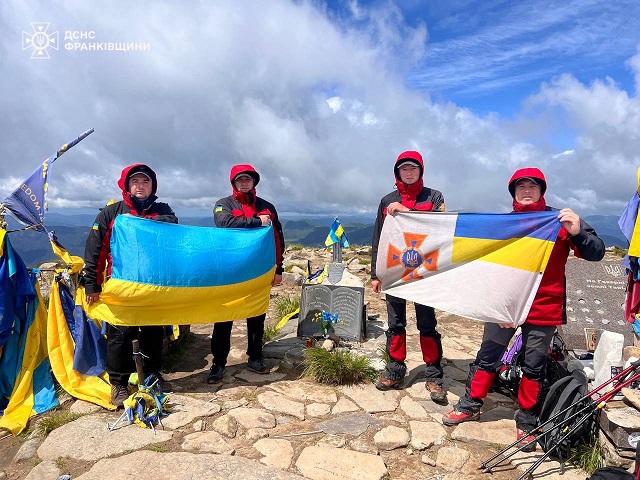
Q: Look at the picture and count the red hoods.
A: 4